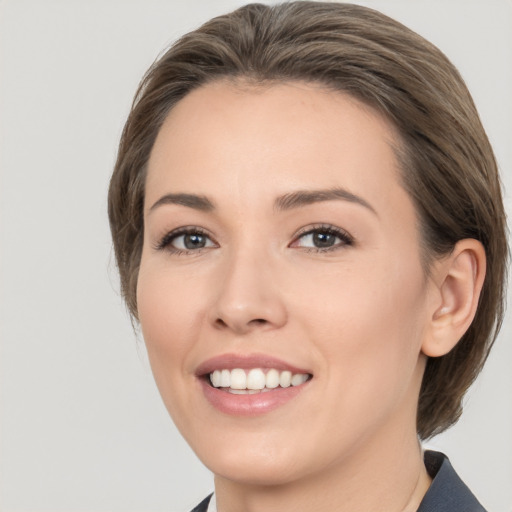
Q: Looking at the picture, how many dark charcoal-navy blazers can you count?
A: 1